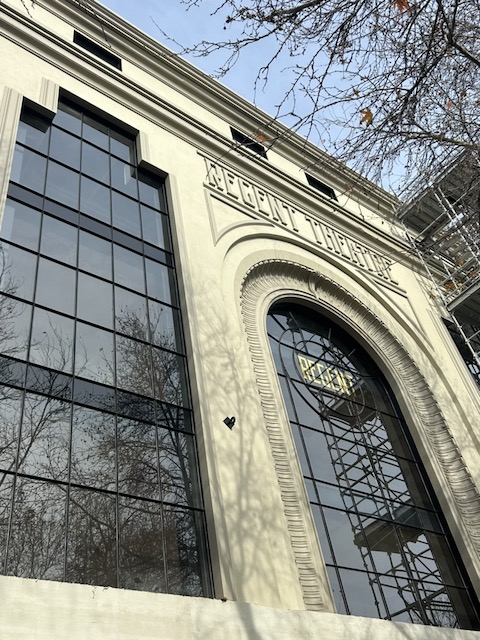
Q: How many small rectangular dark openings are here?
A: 3